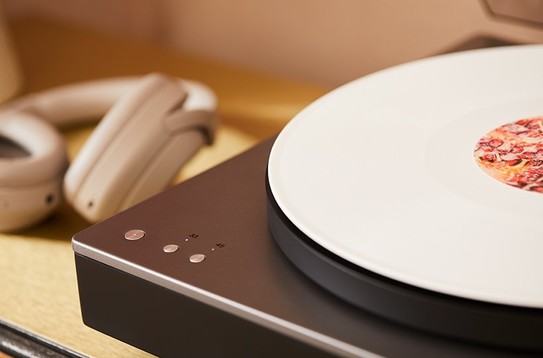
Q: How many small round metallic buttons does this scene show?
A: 3